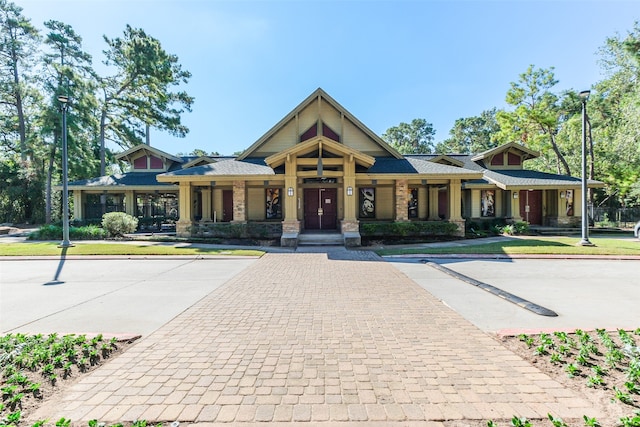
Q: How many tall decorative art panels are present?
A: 5